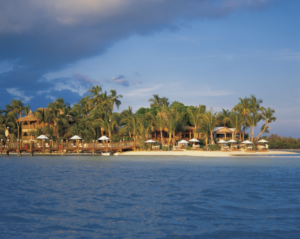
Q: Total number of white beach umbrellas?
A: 10